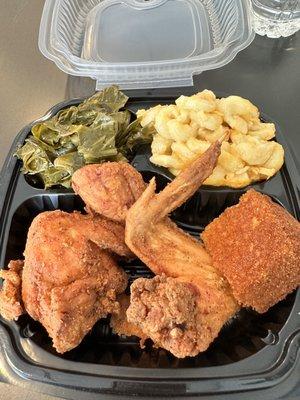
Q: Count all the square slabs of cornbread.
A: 1